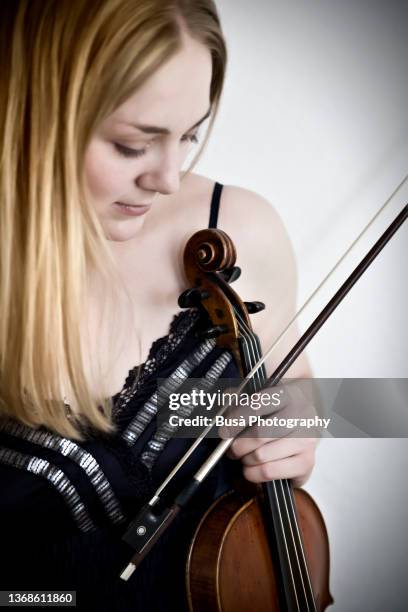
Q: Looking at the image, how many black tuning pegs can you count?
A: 4